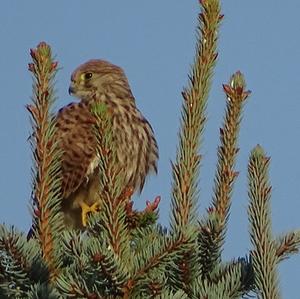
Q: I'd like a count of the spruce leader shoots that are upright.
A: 5